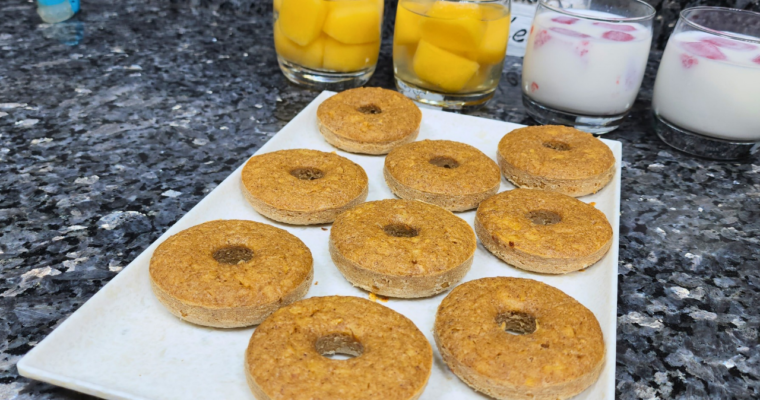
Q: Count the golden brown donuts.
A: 9